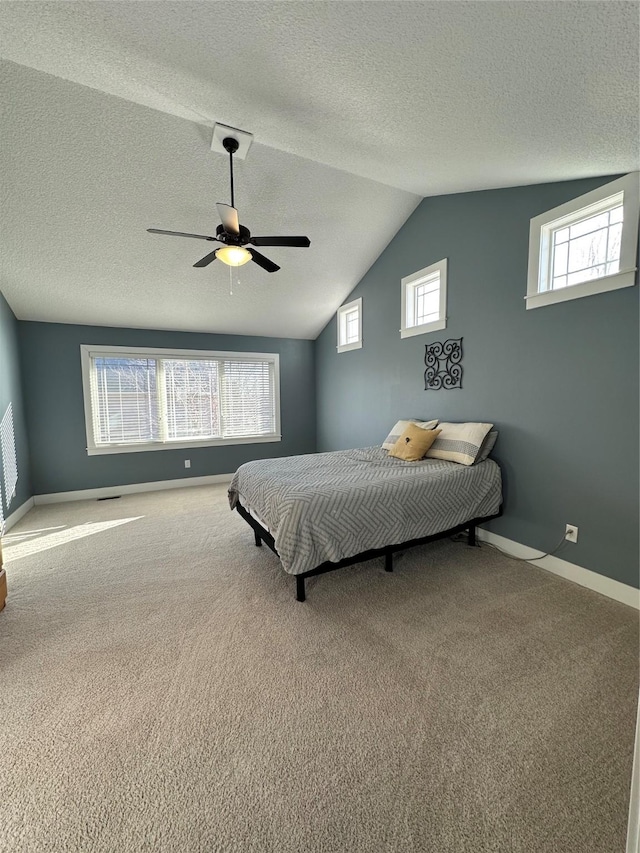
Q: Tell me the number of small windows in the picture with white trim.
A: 3